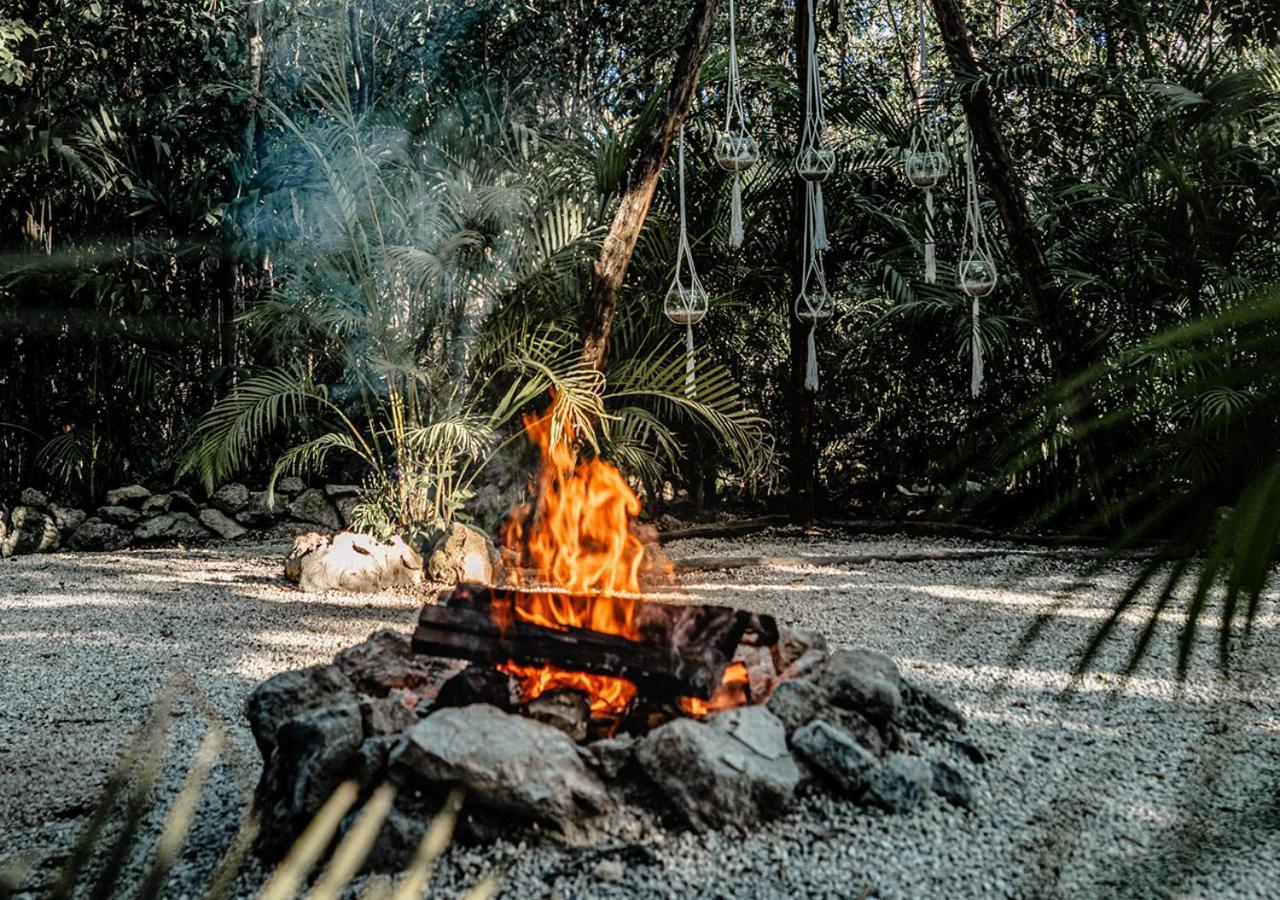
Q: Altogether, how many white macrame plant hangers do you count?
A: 6